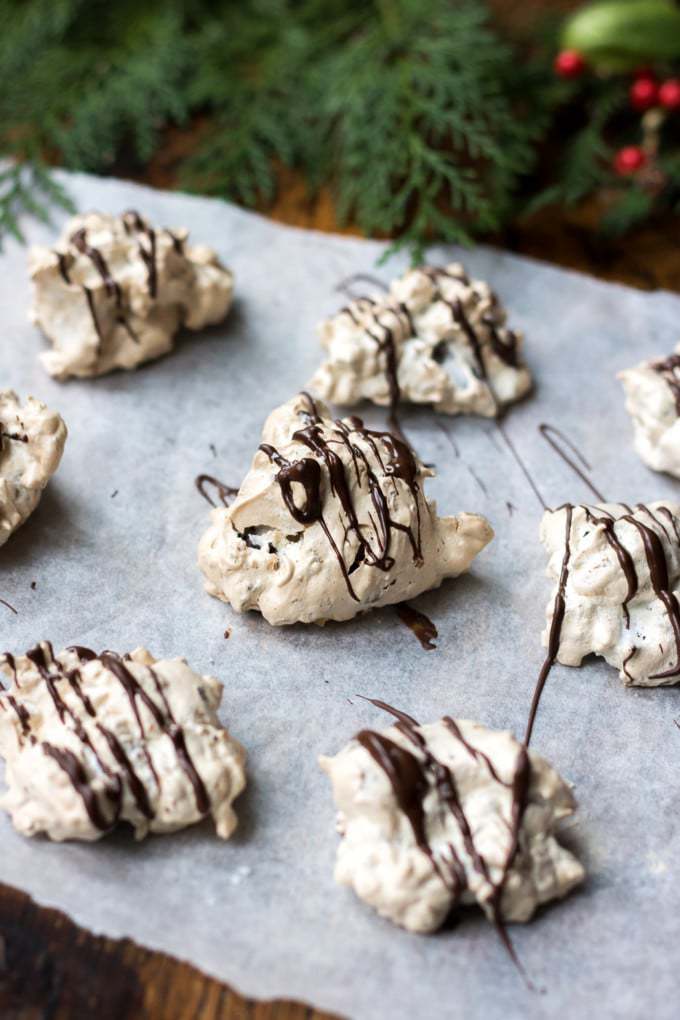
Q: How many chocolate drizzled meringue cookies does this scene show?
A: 8